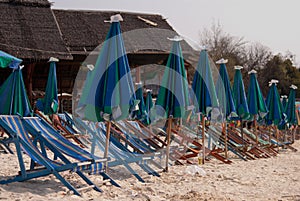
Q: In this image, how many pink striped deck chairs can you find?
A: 0